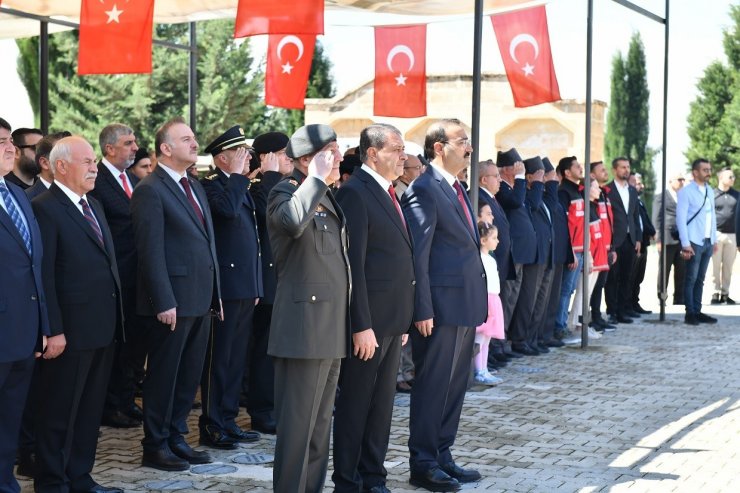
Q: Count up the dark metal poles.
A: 5